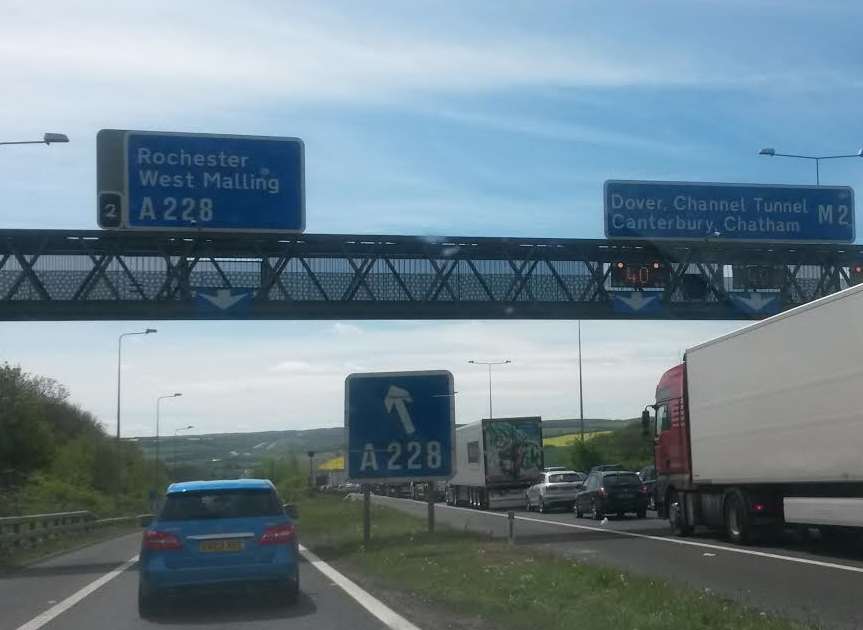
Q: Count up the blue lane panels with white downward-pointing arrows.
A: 3